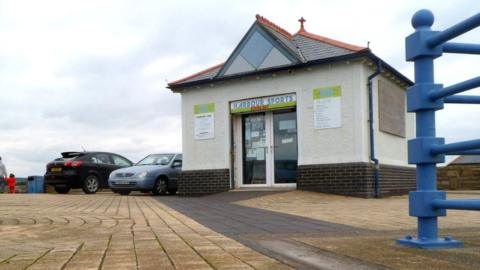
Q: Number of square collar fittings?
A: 4